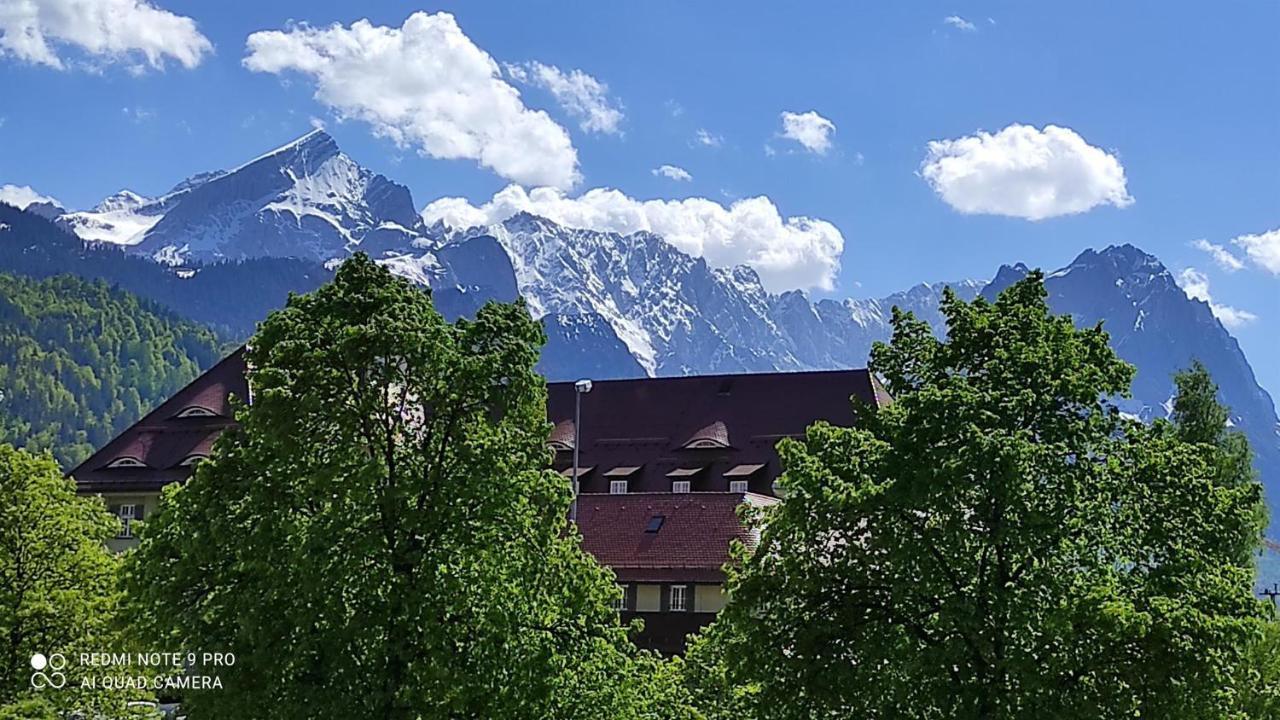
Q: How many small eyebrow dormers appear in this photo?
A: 5